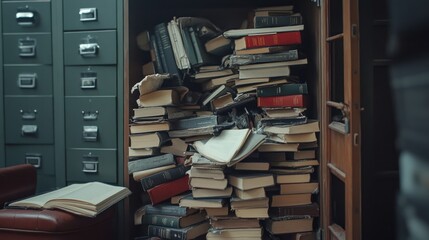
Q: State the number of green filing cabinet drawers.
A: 10